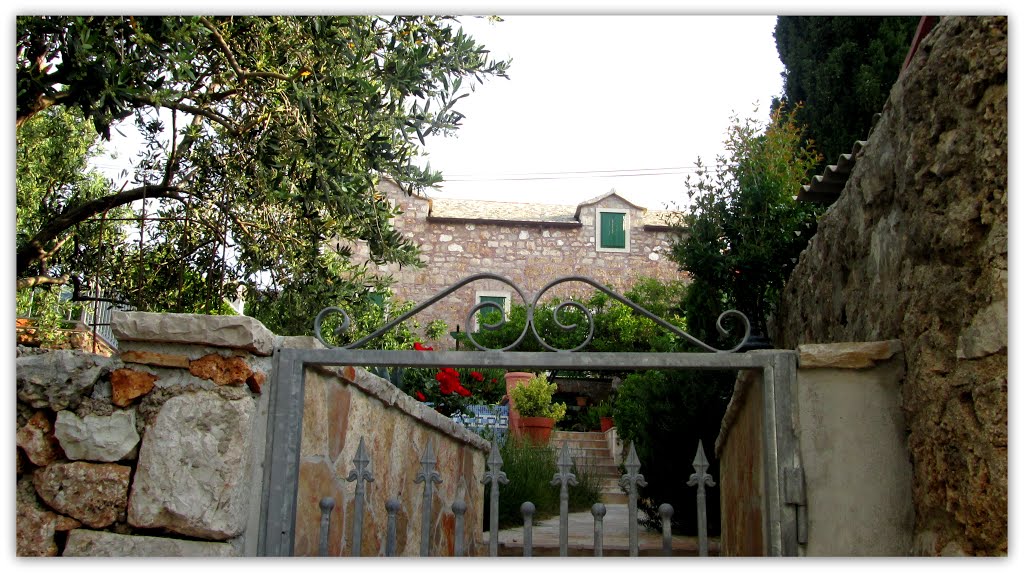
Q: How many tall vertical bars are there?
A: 6